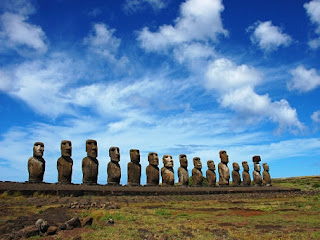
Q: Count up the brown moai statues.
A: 15